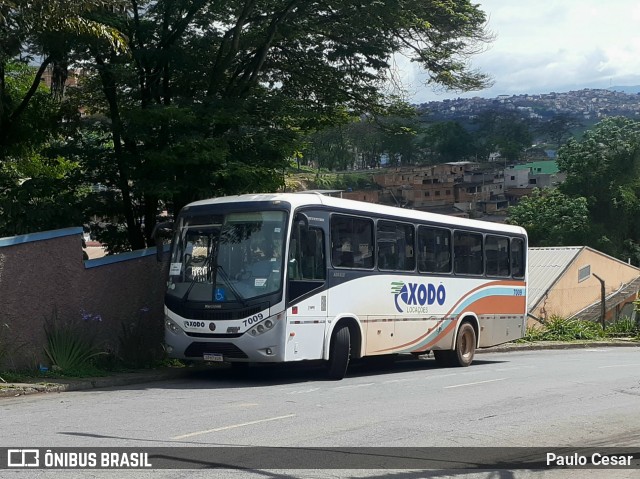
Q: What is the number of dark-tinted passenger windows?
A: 6